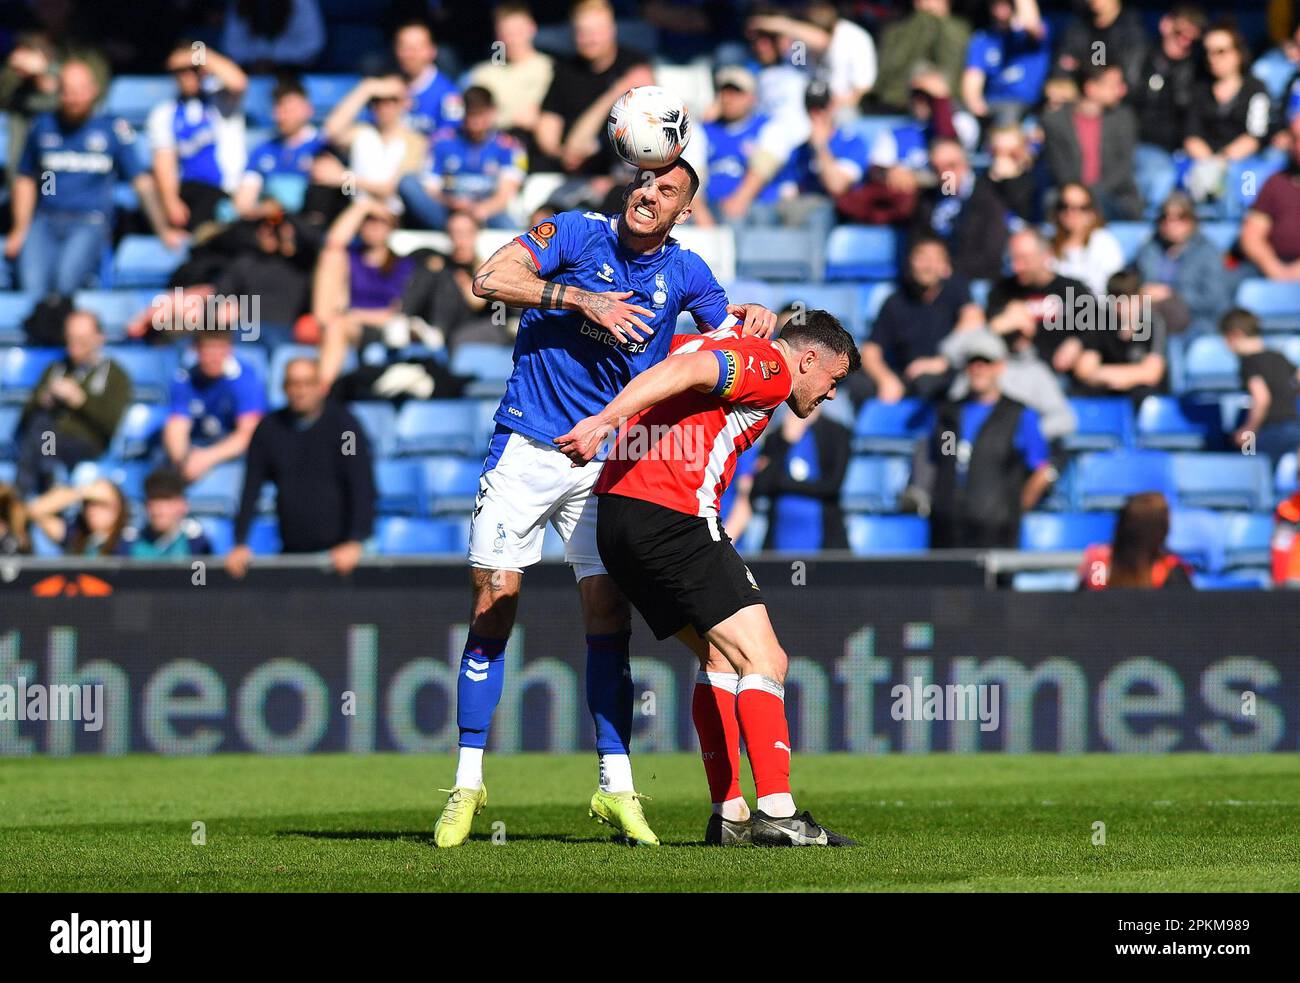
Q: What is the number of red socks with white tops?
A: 2